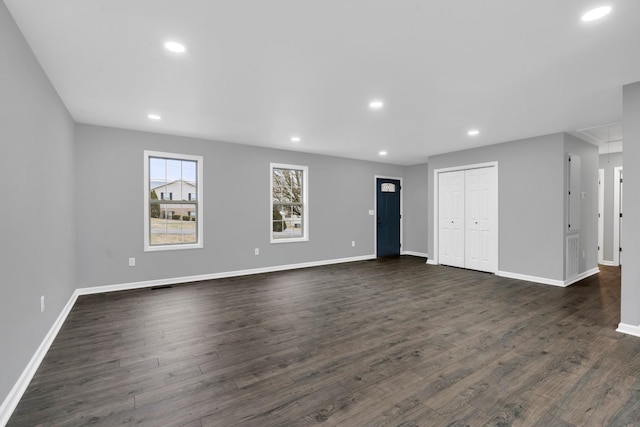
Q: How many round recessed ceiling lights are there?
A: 7